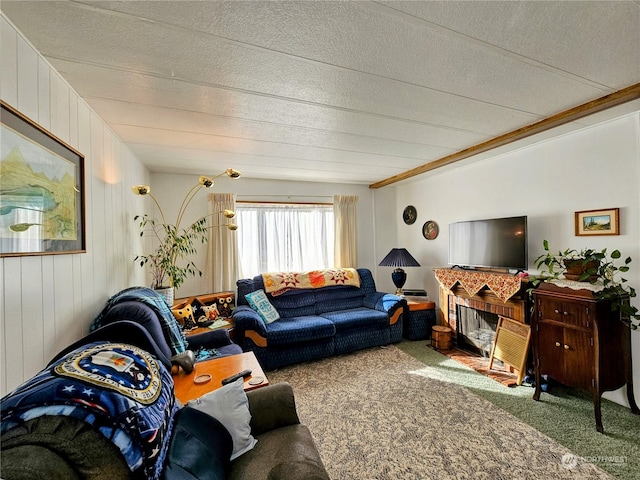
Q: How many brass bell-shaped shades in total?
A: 5